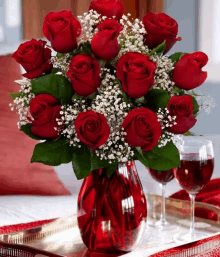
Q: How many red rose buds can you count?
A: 12